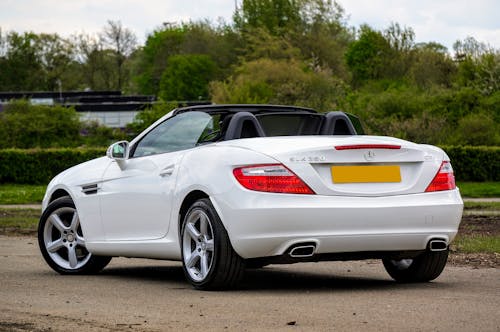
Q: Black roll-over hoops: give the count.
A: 2